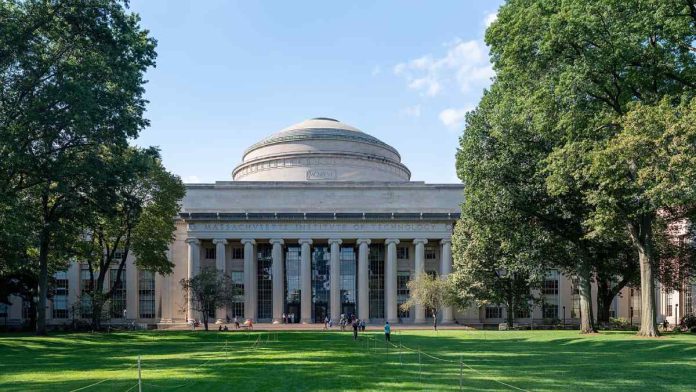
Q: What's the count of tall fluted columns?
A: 10